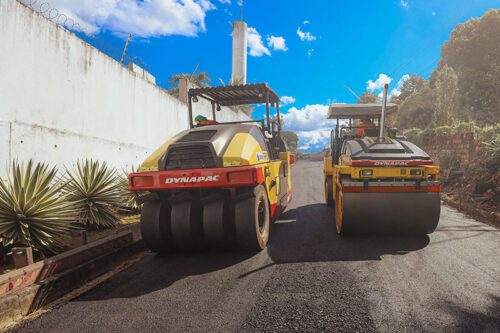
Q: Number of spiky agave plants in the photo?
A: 3